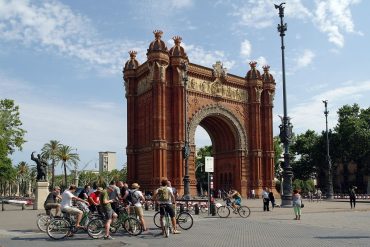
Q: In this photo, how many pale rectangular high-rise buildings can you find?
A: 1